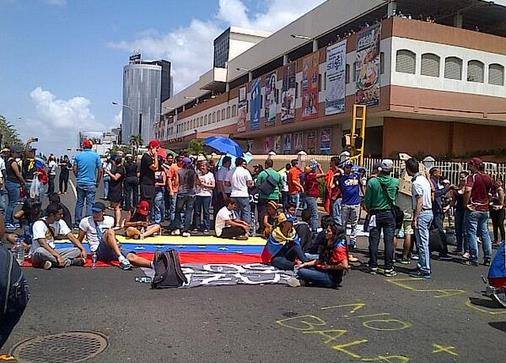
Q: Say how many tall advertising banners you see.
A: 7